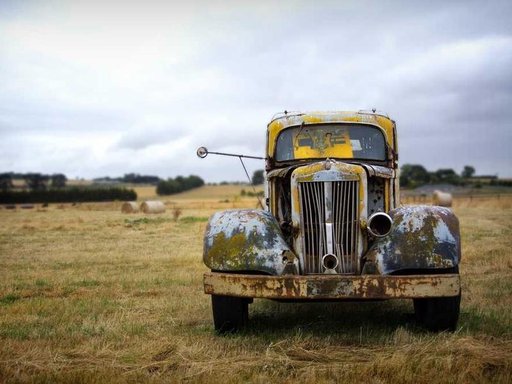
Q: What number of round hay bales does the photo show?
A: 3